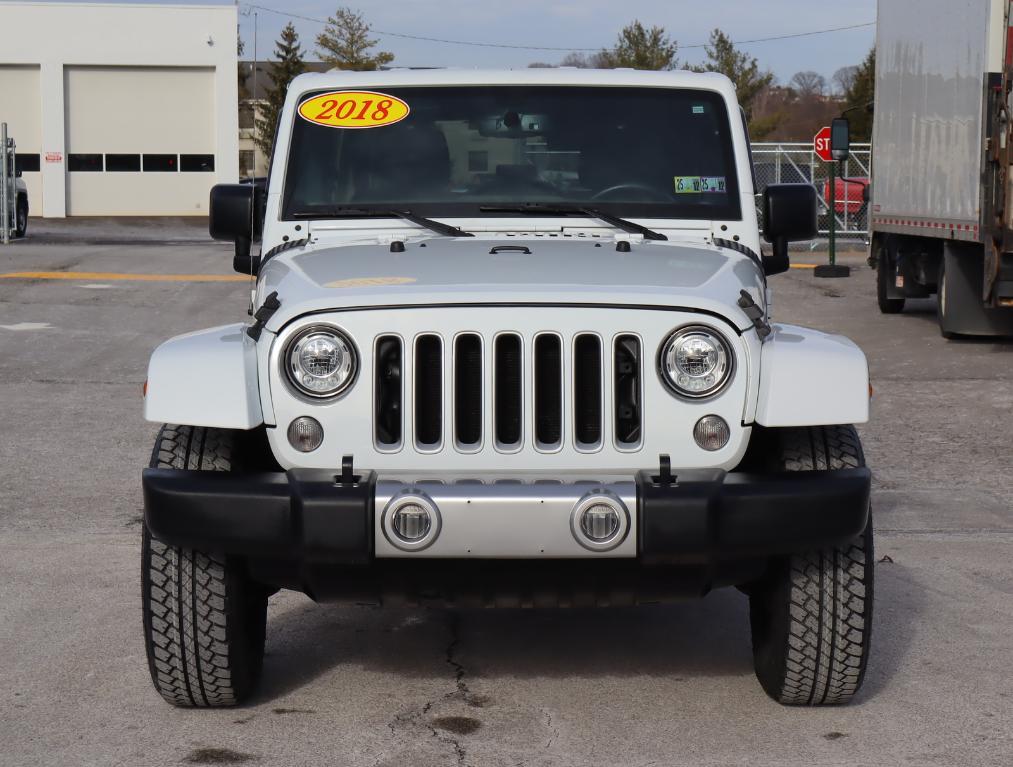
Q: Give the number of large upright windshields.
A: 1